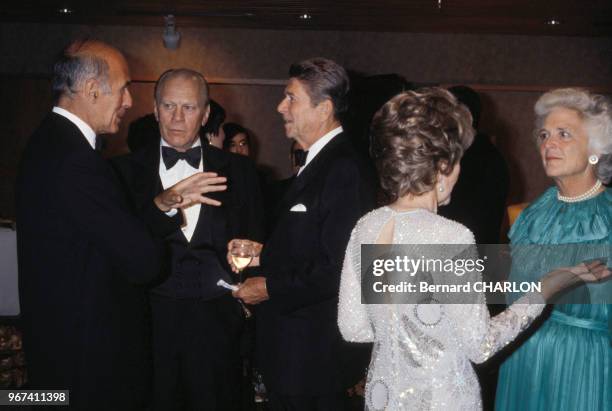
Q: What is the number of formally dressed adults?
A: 5